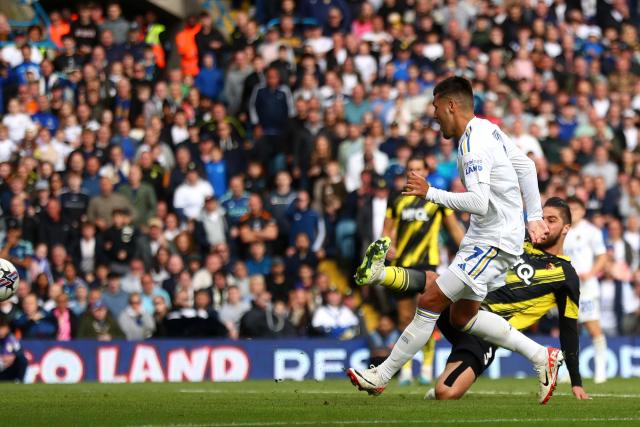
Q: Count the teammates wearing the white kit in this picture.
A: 2